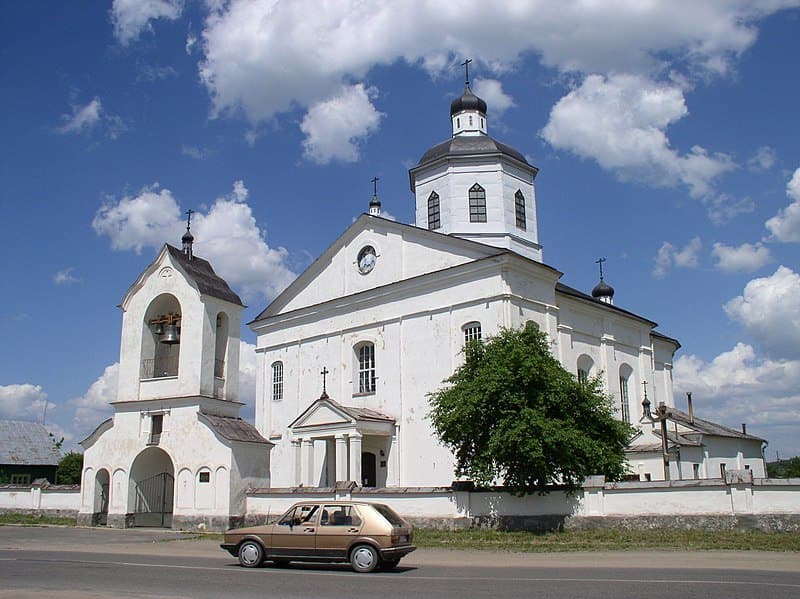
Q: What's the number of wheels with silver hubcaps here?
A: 2